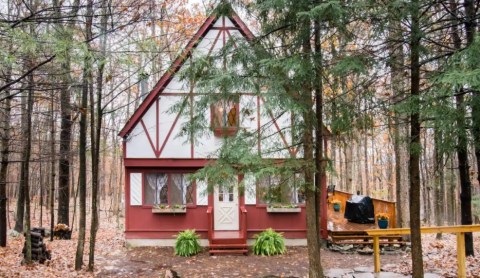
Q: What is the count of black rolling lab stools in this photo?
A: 0